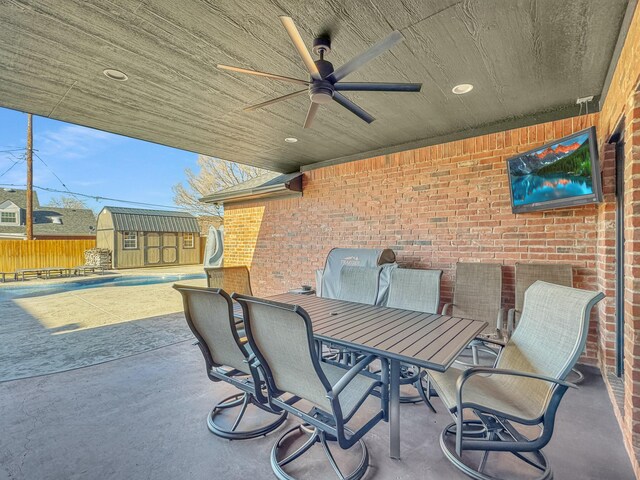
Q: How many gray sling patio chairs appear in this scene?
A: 8